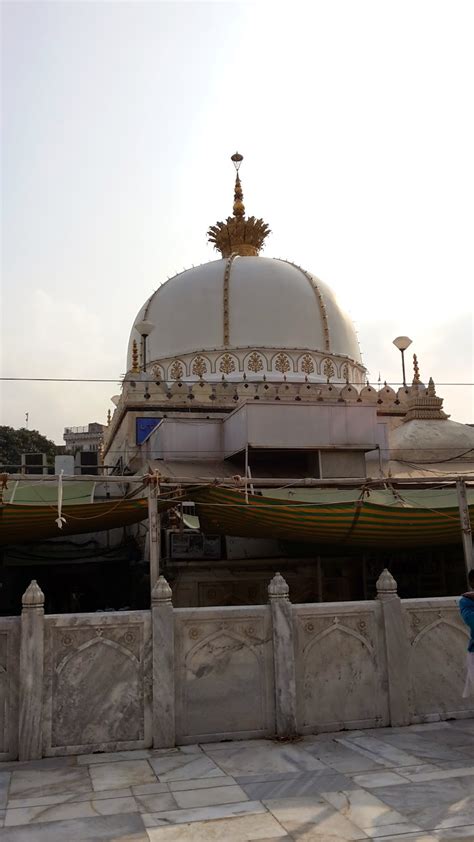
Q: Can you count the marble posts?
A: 4